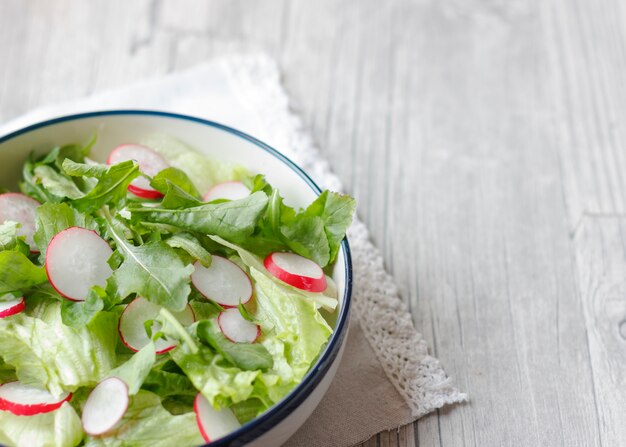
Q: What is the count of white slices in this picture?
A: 12